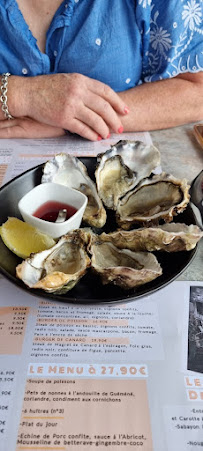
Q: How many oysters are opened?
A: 6